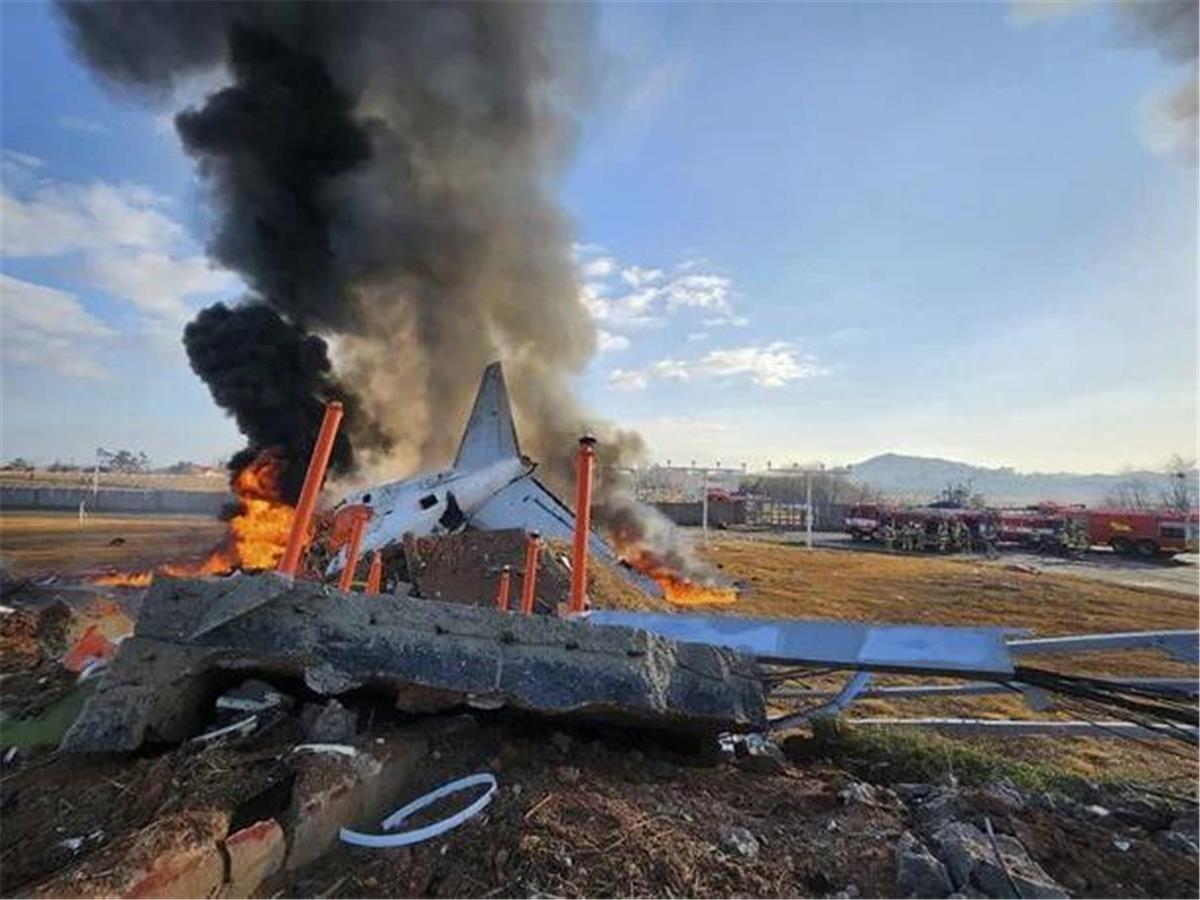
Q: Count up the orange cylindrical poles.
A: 6